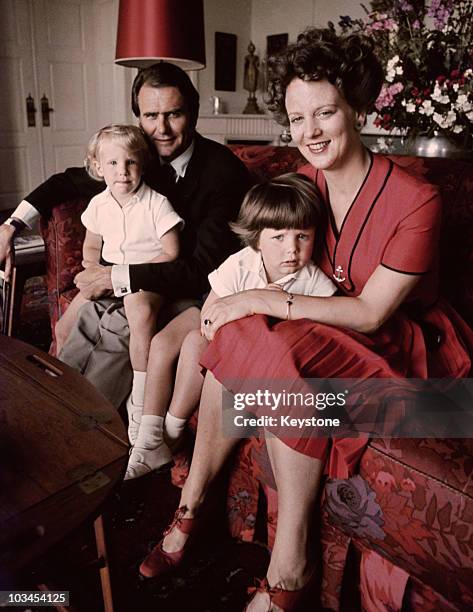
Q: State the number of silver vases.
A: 1